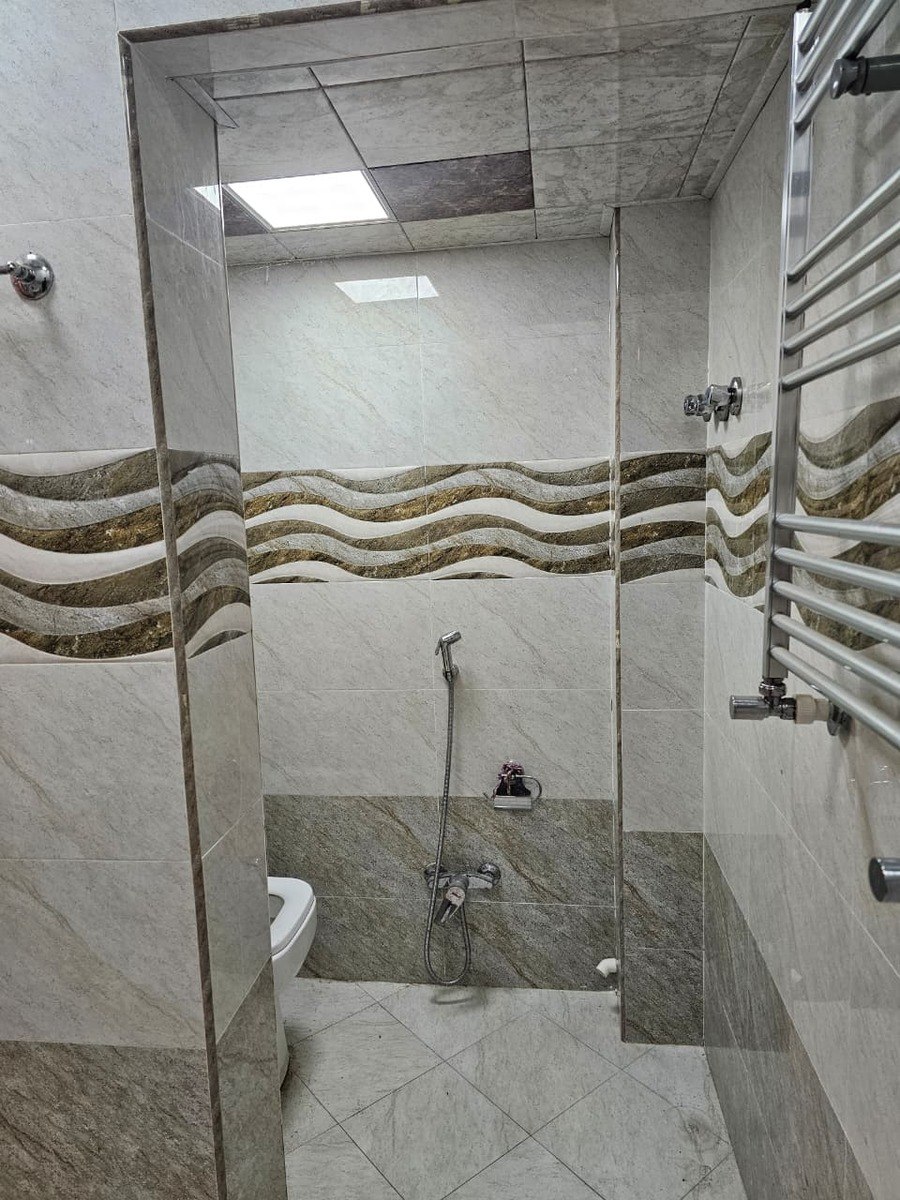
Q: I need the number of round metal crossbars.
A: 12